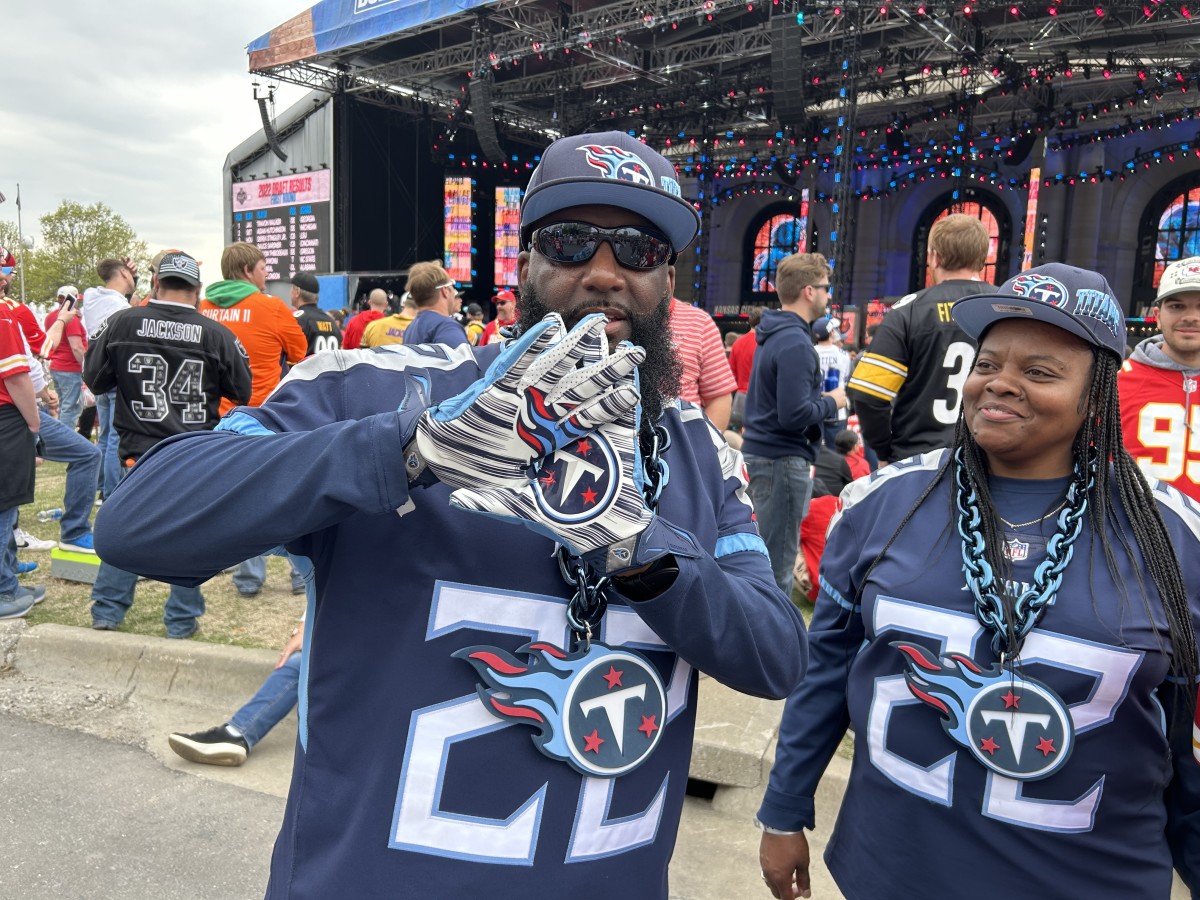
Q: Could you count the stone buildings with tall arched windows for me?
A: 1